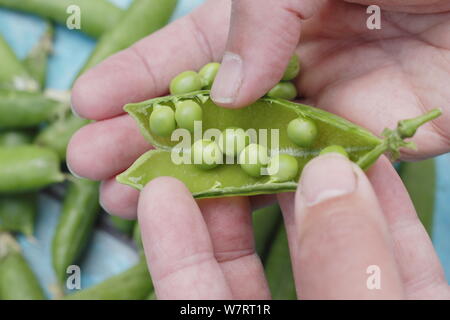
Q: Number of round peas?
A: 12